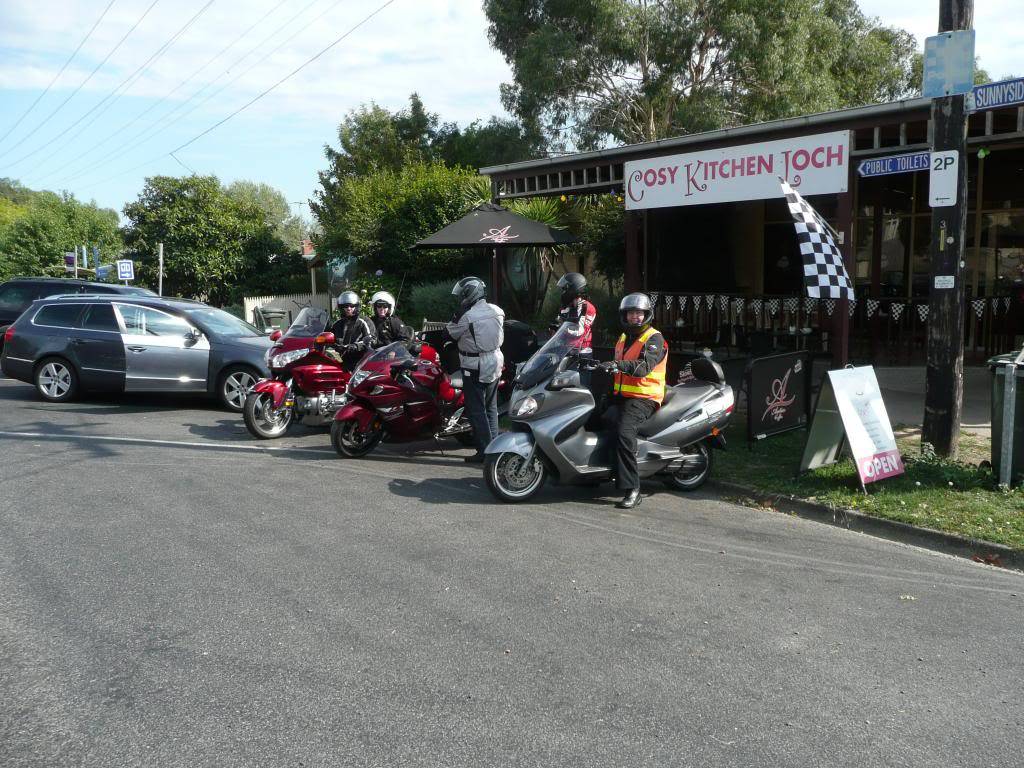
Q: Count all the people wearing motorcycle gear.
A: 5